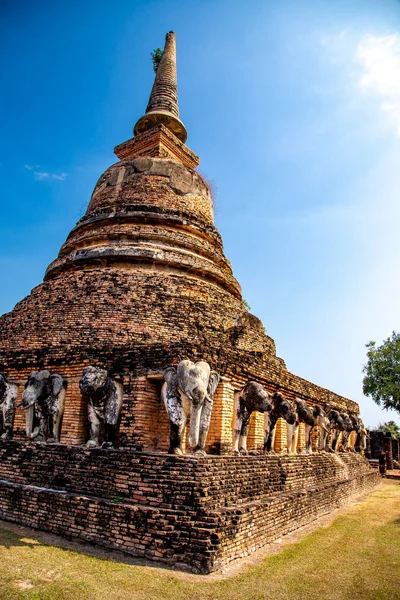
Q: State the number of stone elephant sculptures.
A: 12